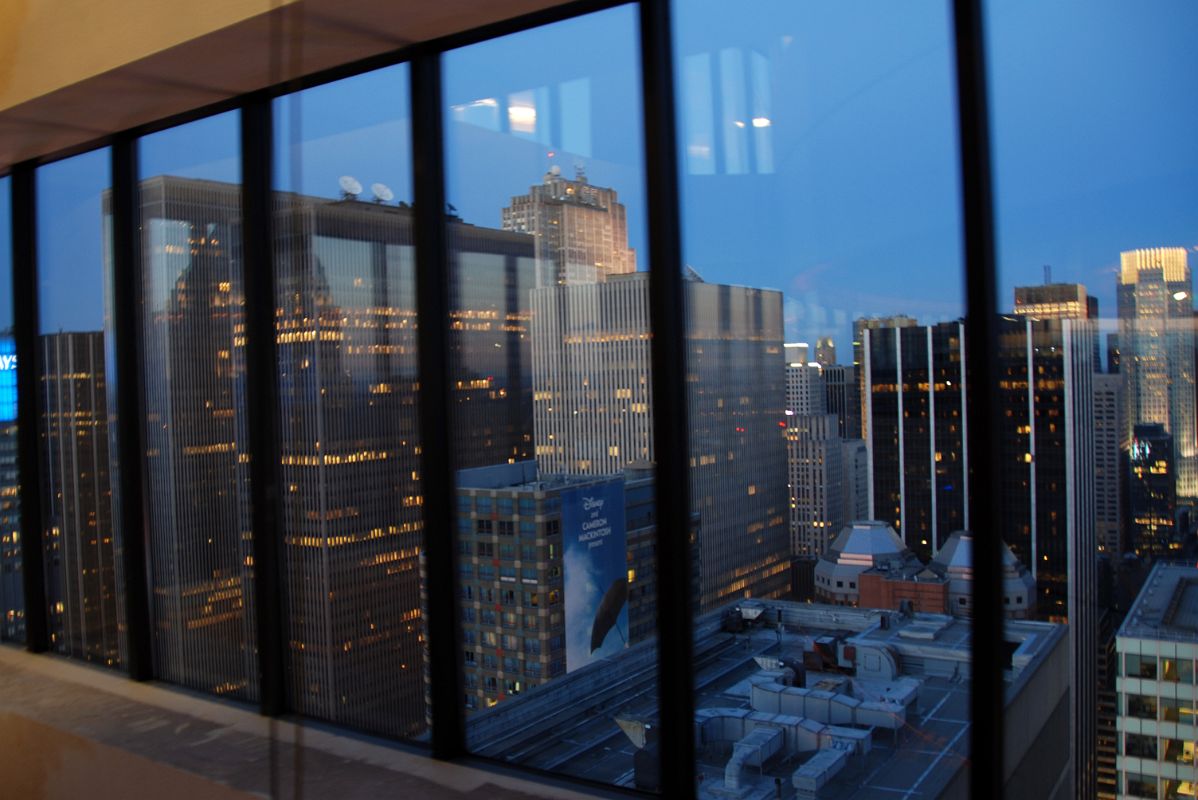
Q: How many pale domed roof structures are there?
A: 2